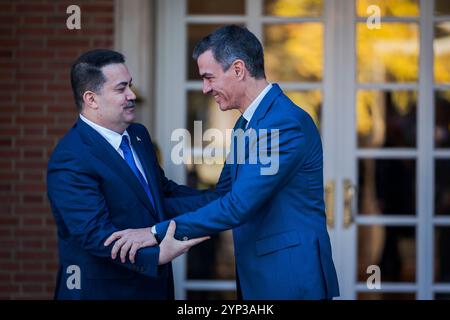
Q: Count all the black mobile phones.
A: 0